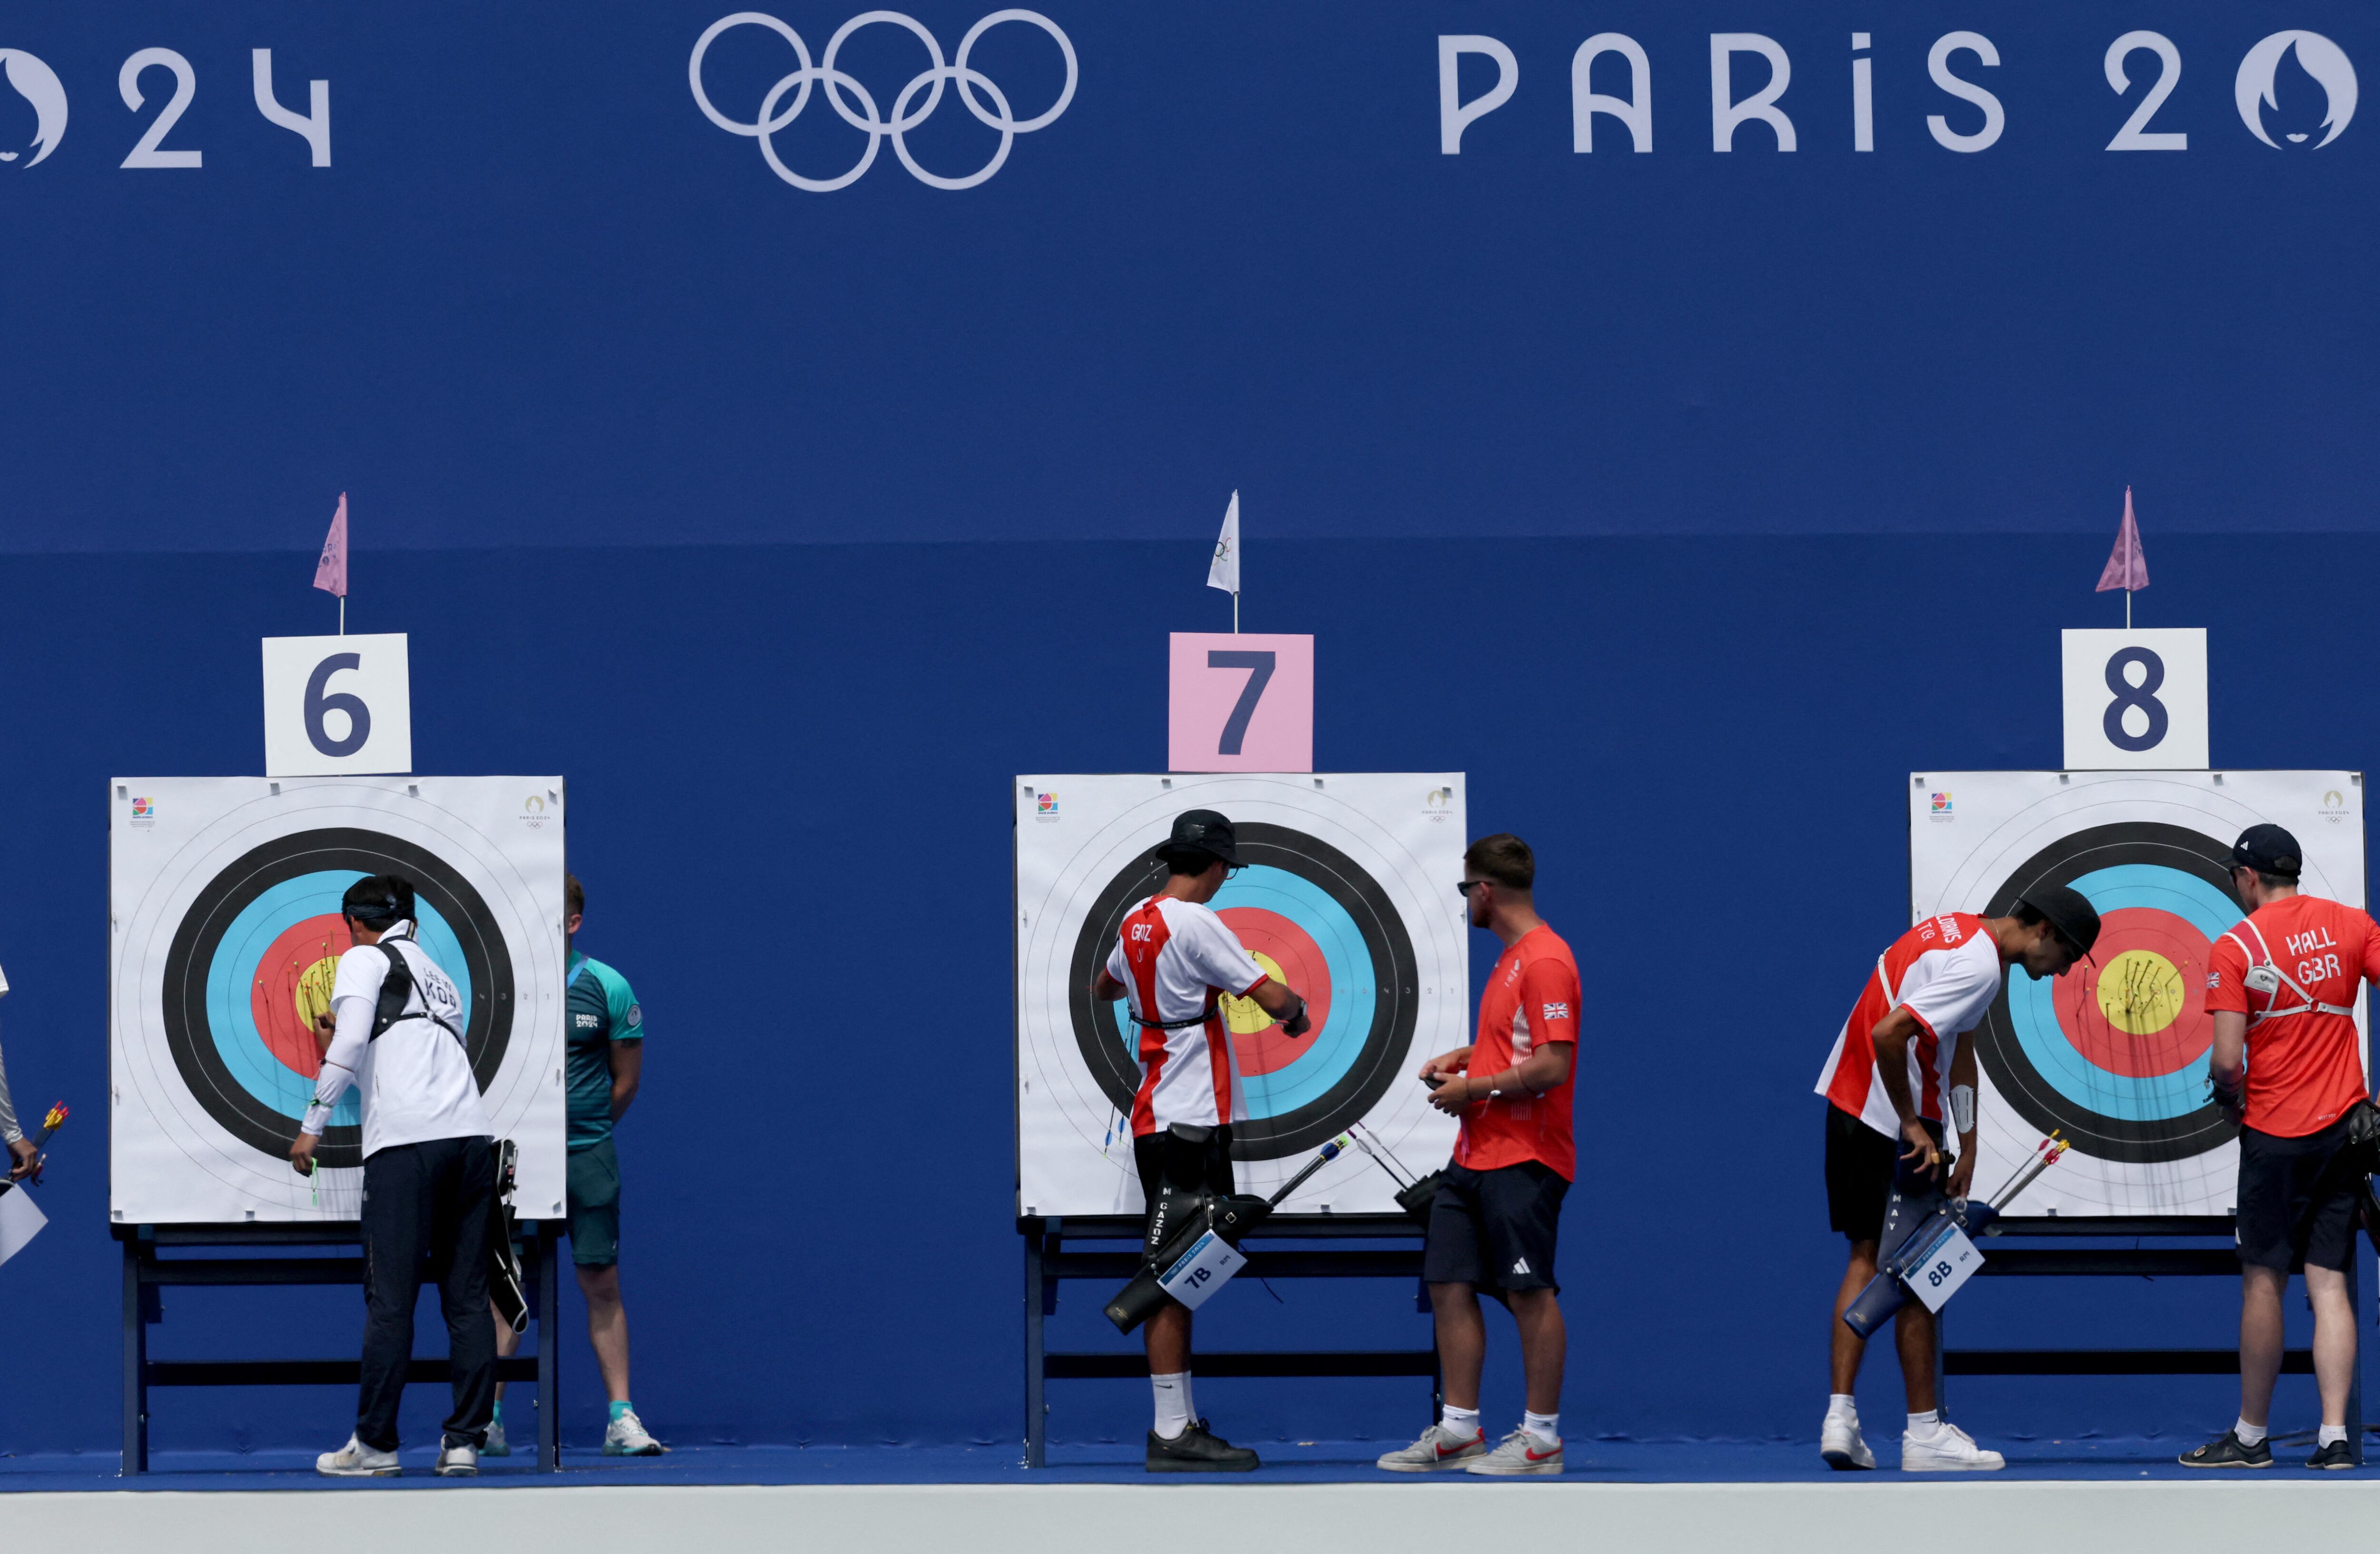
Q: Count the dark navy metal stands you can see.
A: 3